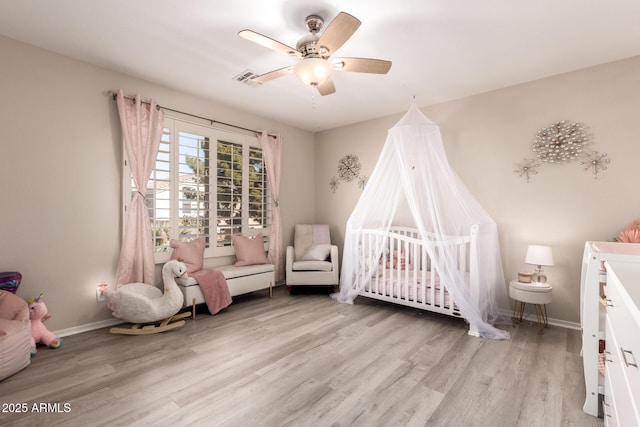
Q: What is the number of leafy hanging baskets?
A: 0